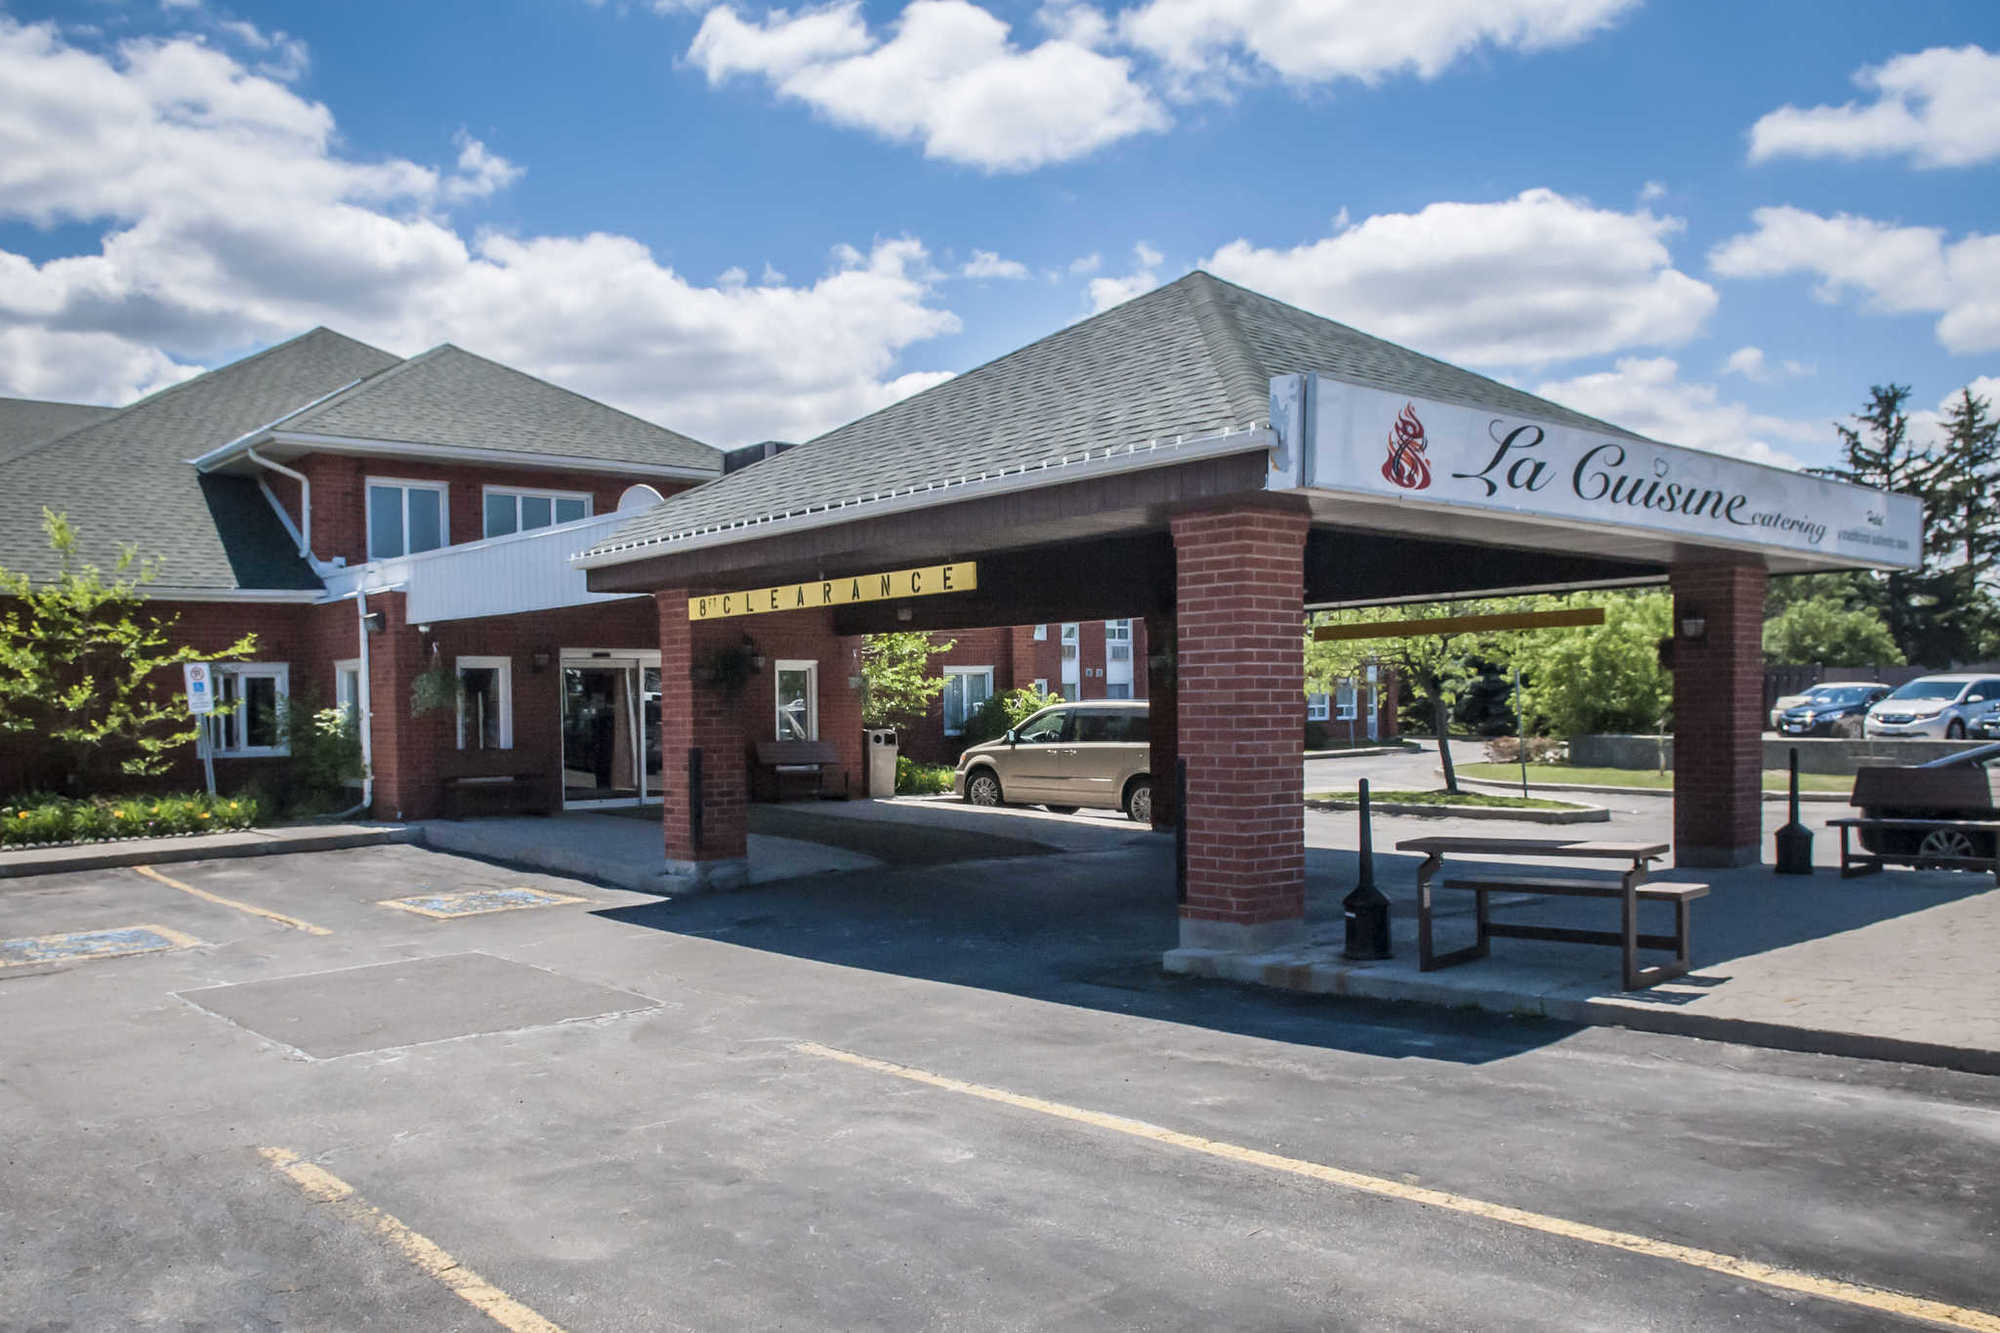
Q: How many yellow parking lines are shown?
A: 3